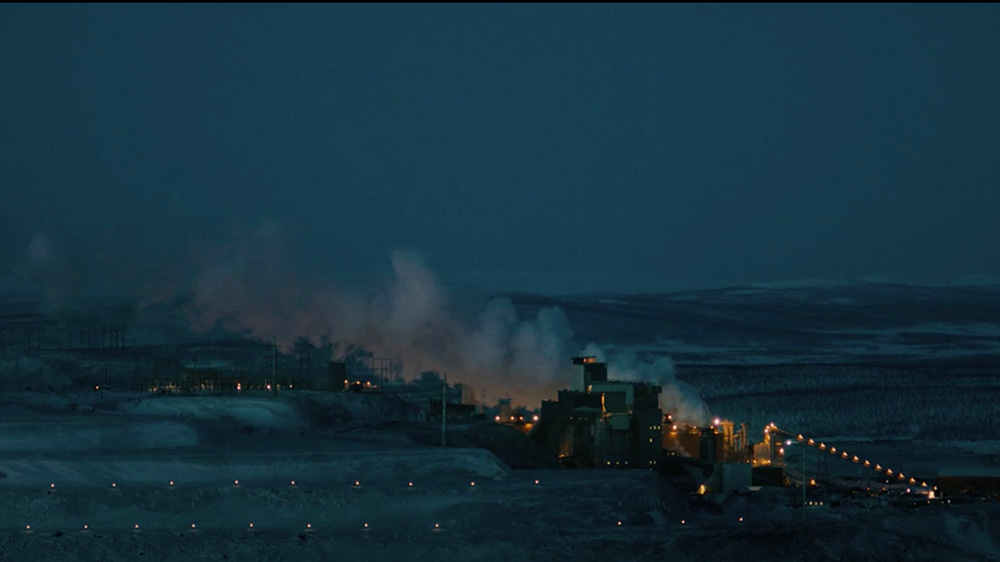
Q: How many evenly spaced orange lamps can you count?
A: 13